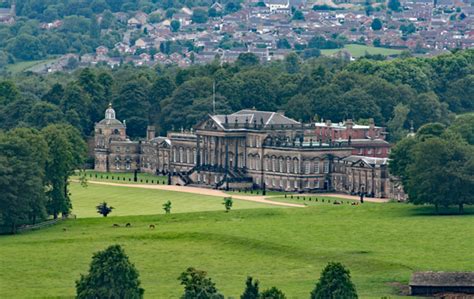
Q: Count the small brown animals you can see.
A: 3